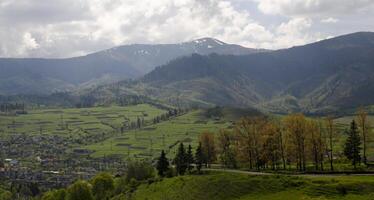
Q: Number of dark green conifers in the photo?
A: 5